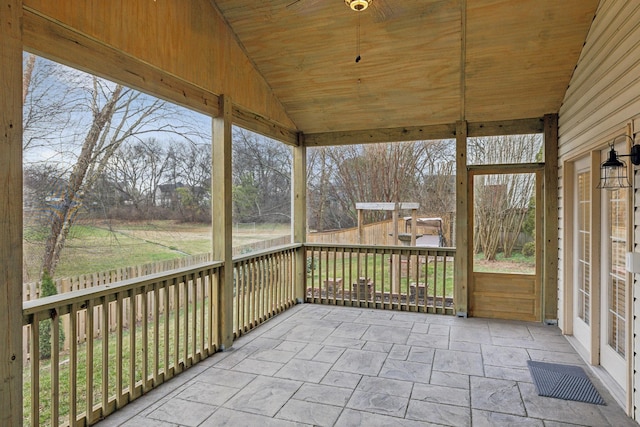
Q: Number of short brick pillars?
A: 3